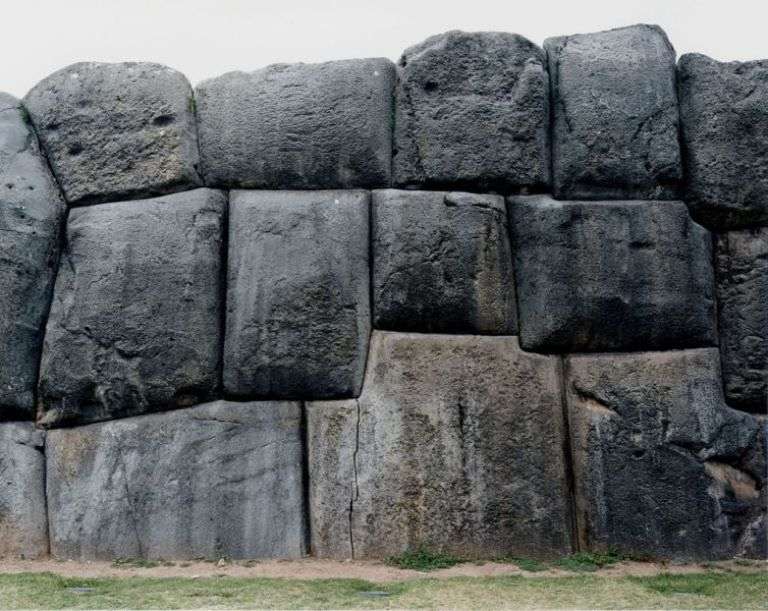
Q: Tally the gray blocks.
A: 15